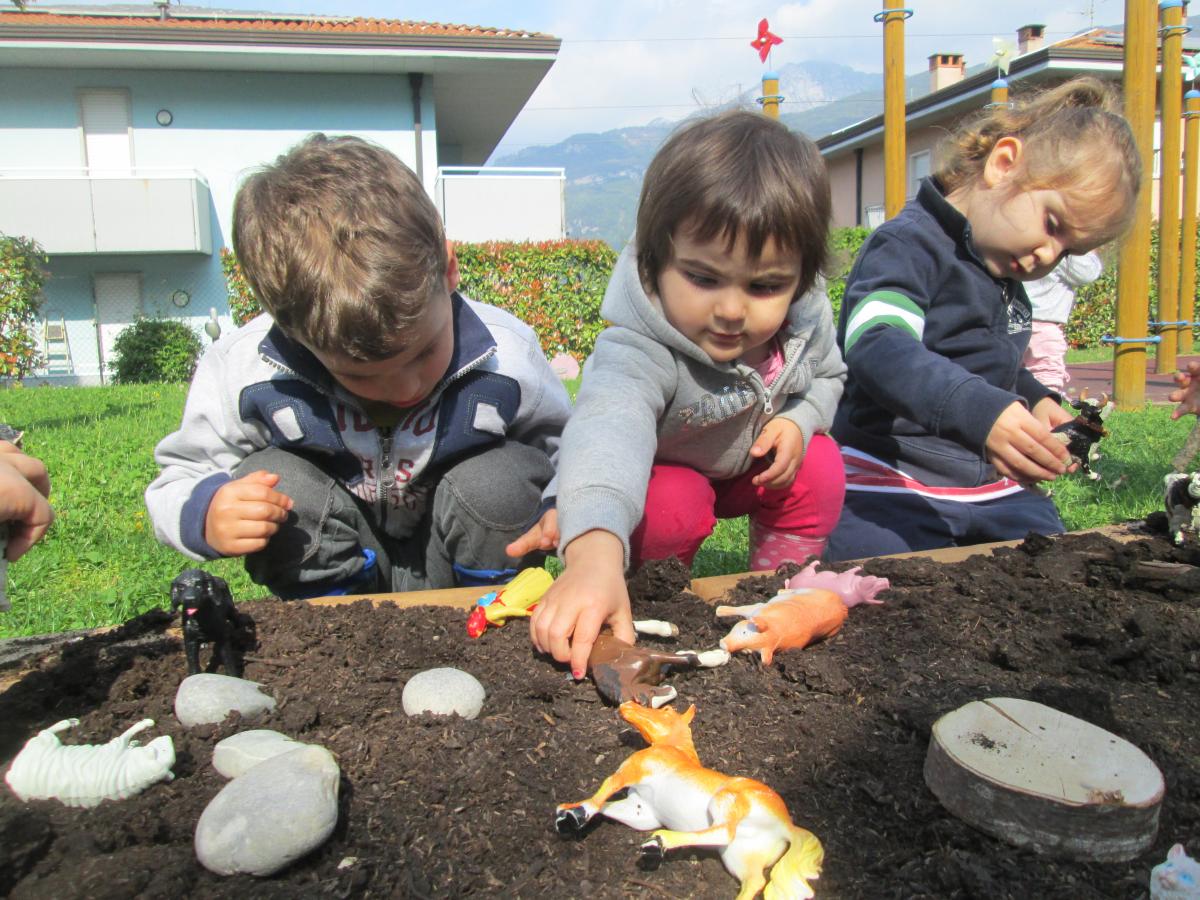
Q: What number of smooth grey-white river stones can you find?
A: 4